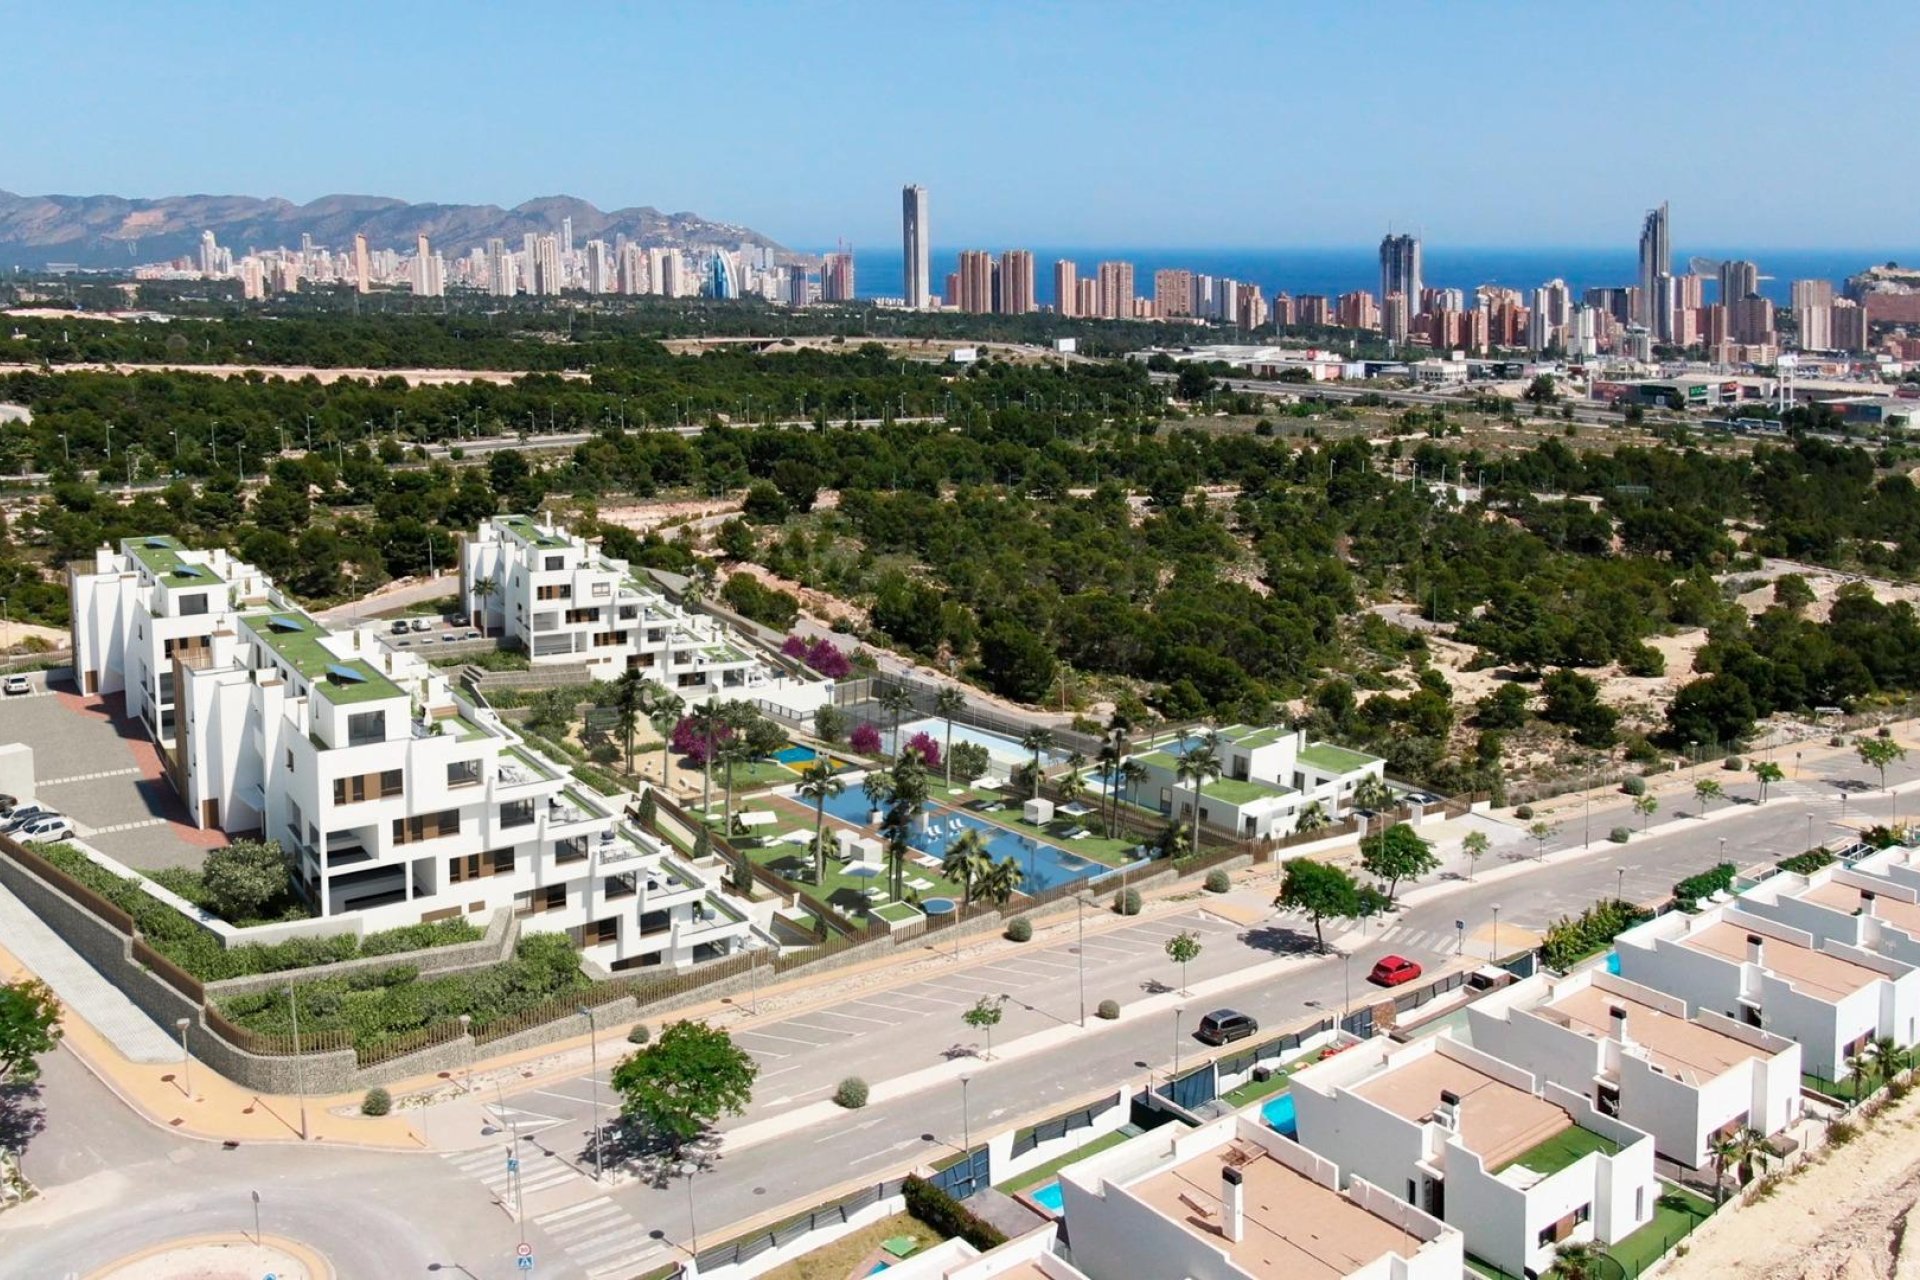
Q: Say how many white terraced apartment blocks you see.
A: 3